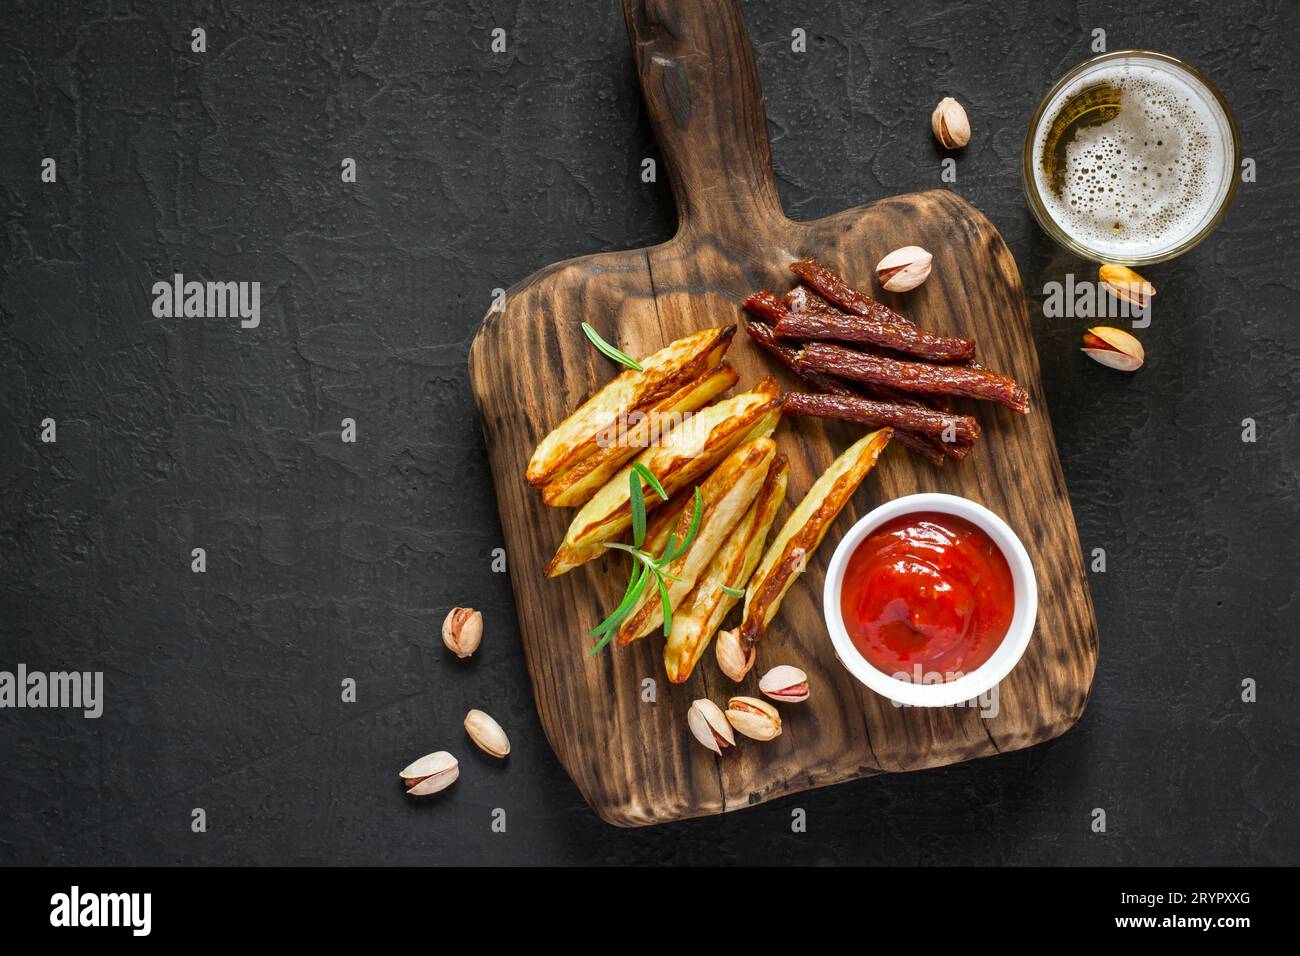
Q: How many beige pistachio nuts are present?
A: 11